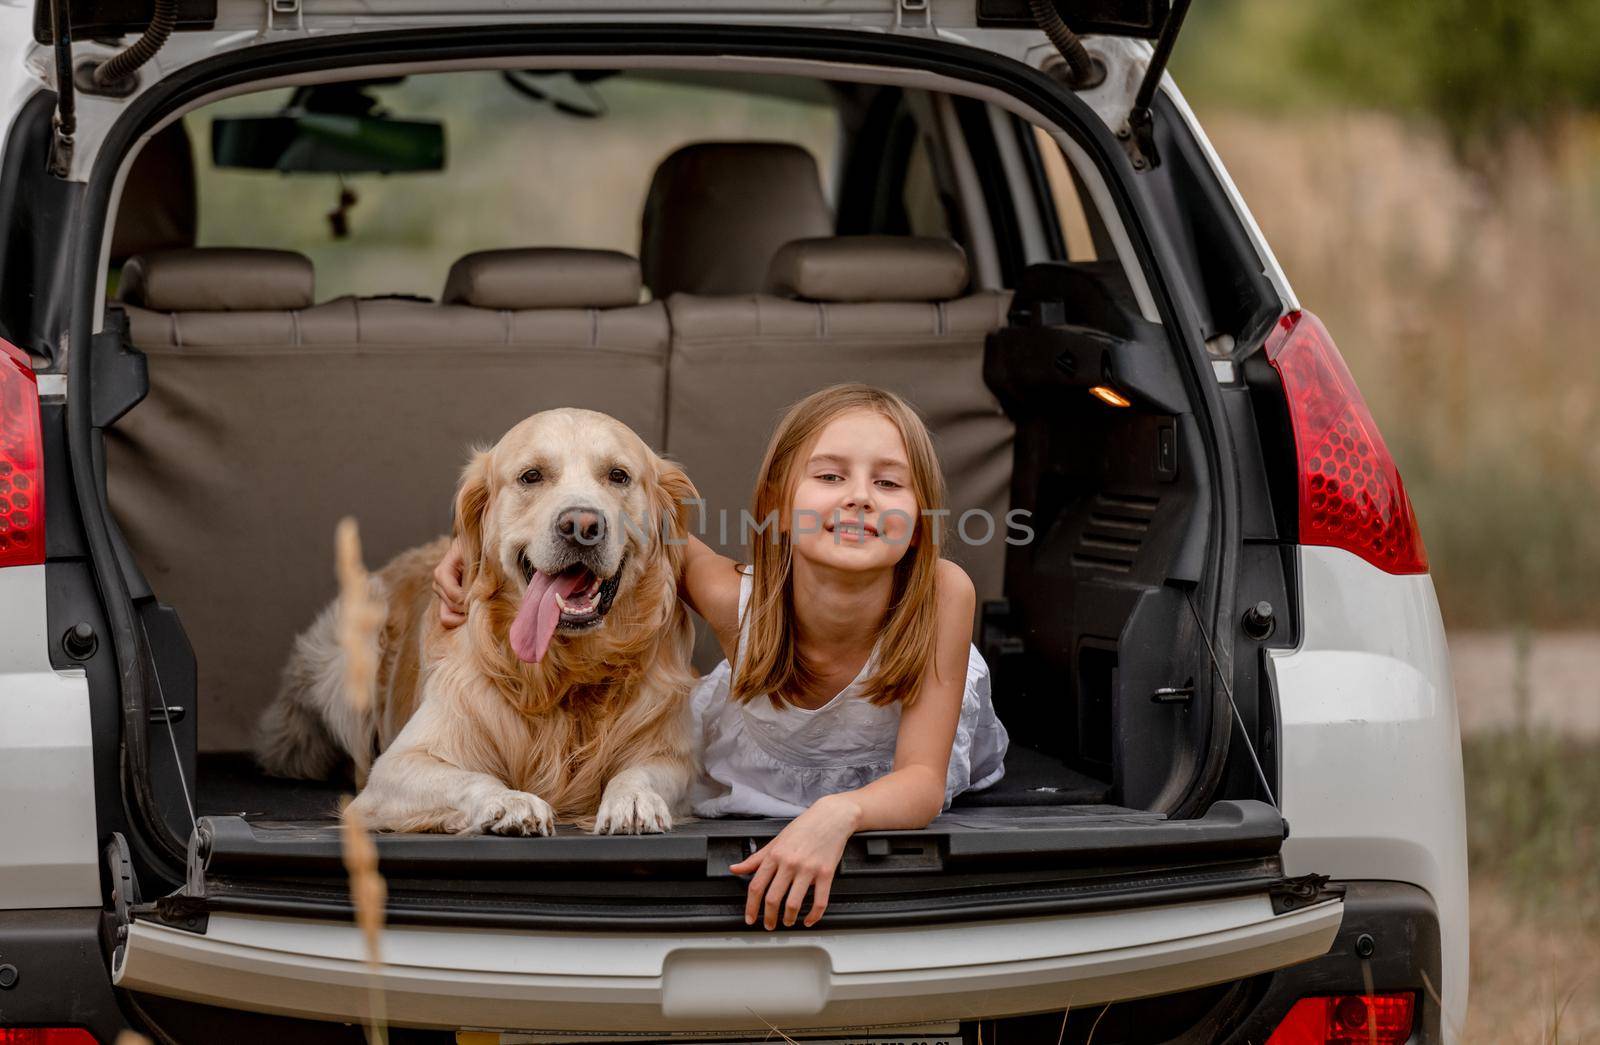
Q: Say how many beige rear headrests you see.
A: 3